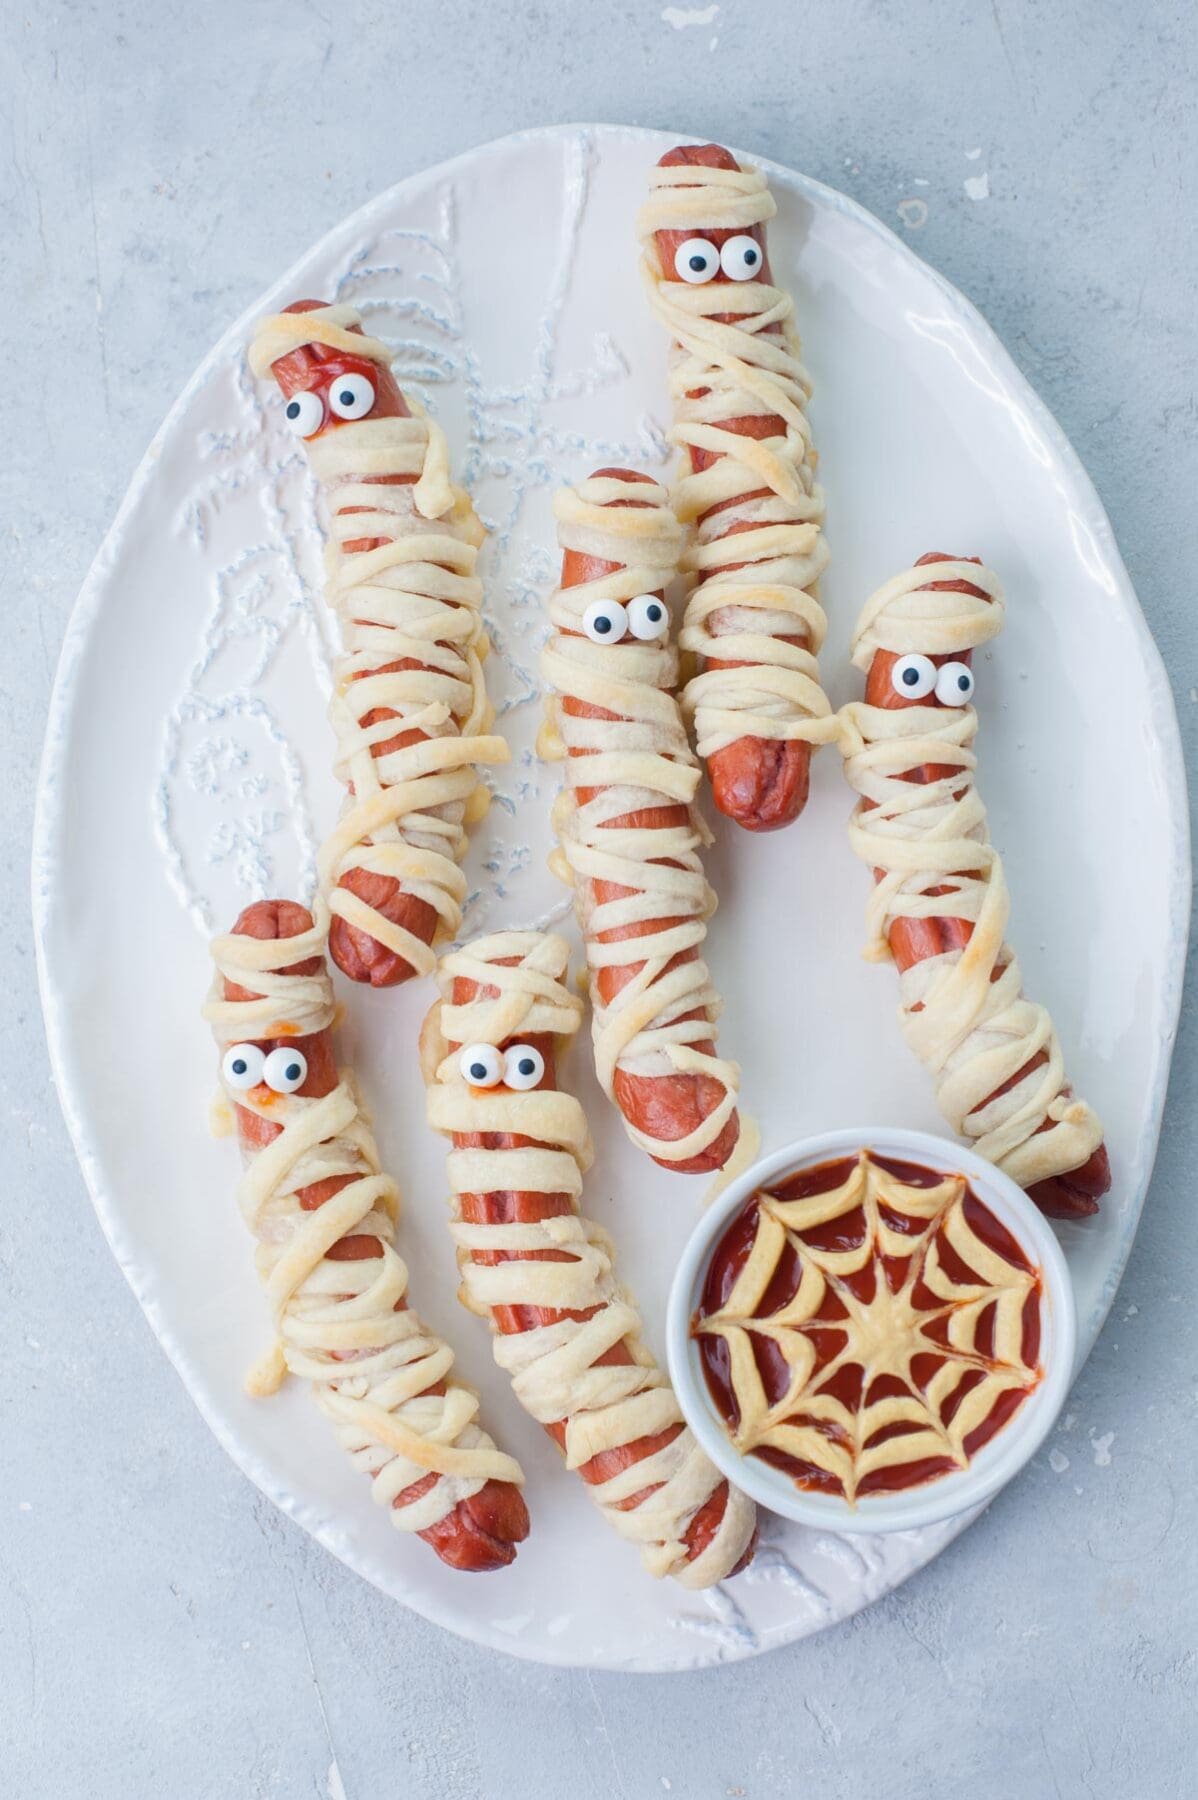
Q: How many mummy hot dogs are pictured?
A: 6